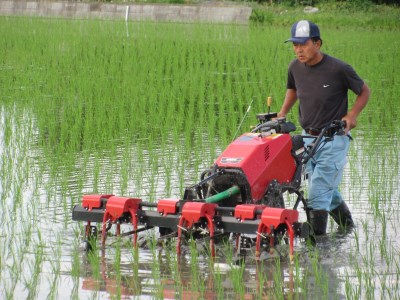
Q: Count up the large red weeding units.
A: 3